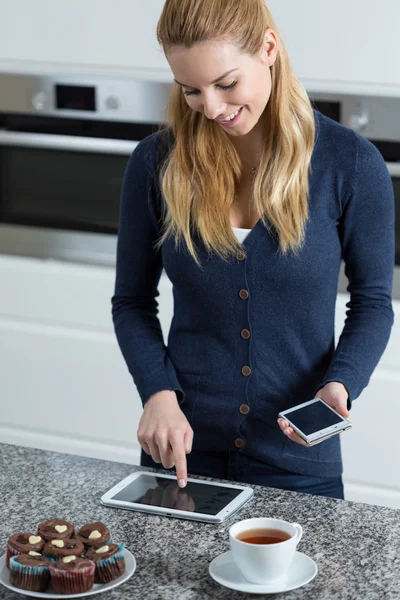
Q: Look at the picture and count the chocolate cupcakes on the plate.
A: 7